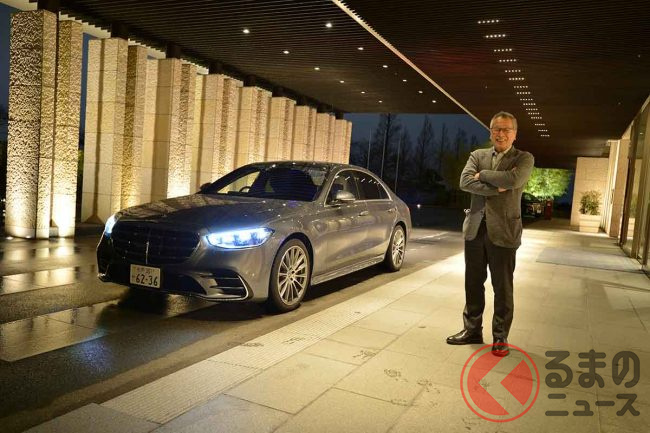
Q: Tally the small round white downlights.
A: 12